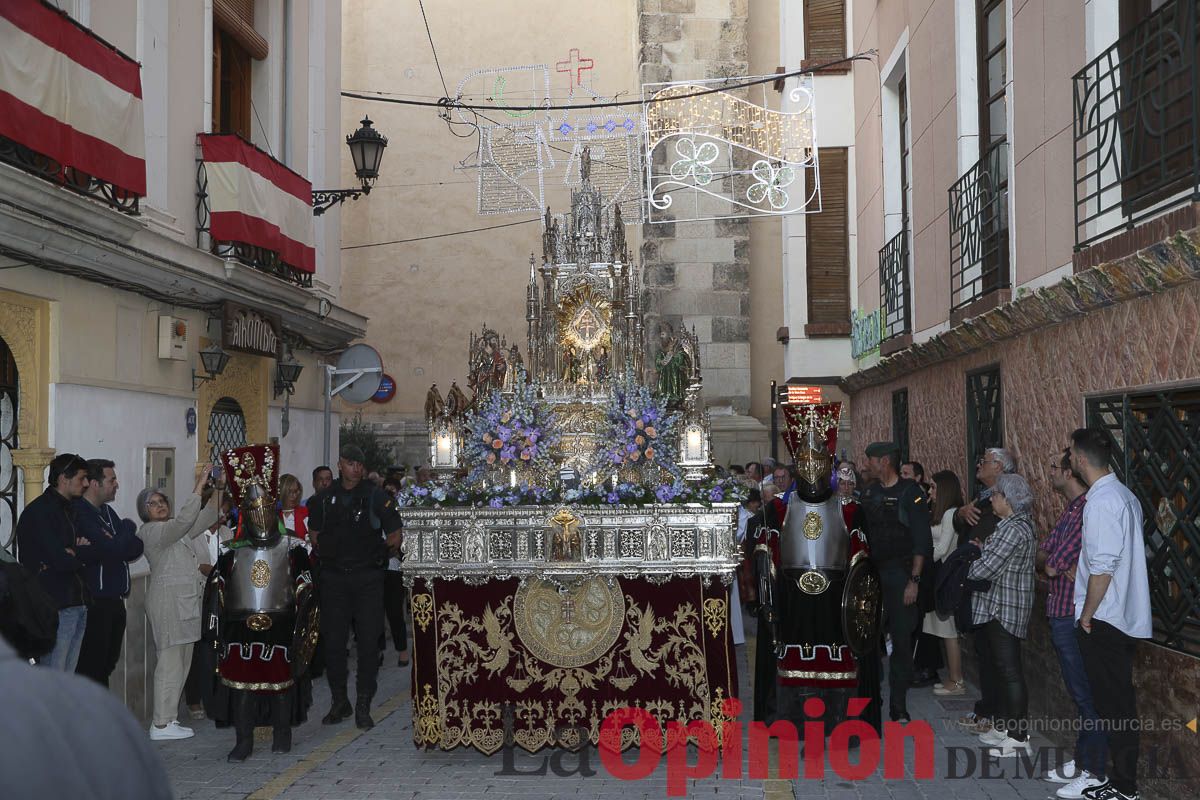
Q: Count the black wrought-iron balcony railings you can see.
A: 5